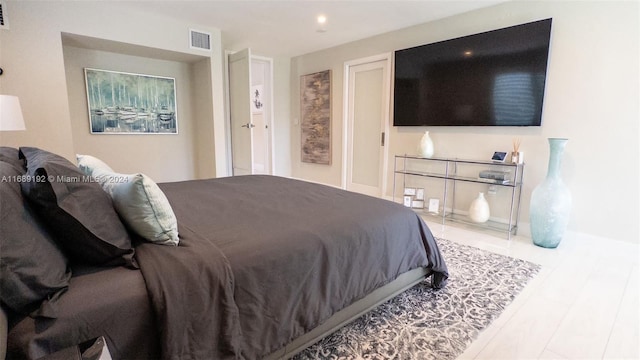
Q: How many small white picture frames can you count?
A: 5